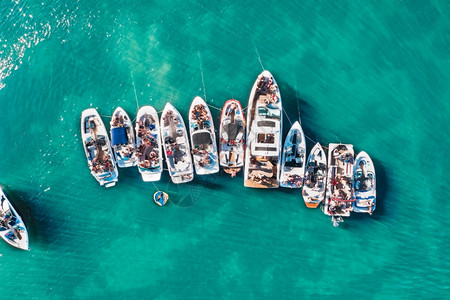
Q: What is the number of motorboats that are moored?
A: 11